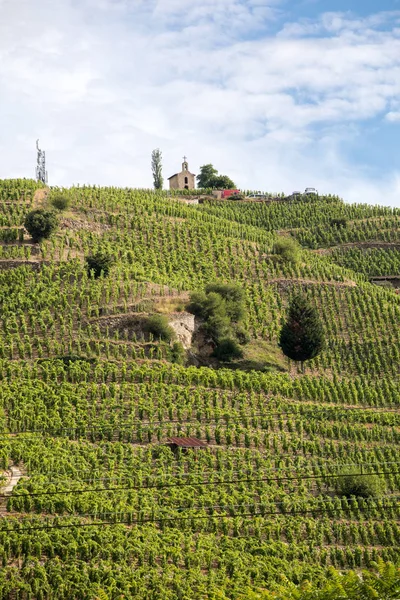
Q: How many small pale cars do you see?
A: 2